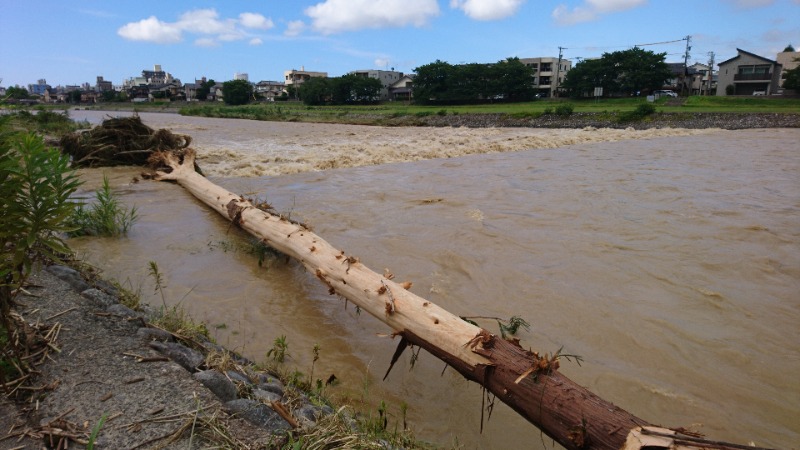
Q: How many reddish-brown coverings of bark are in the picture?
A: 1